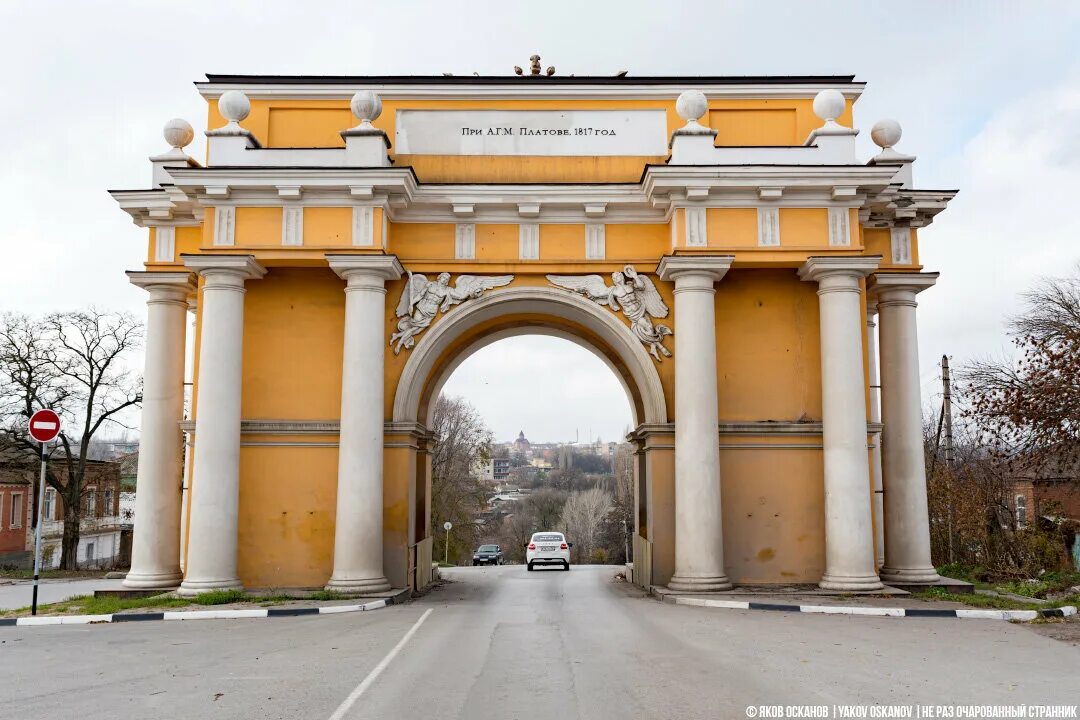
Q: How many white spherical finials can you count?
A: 6